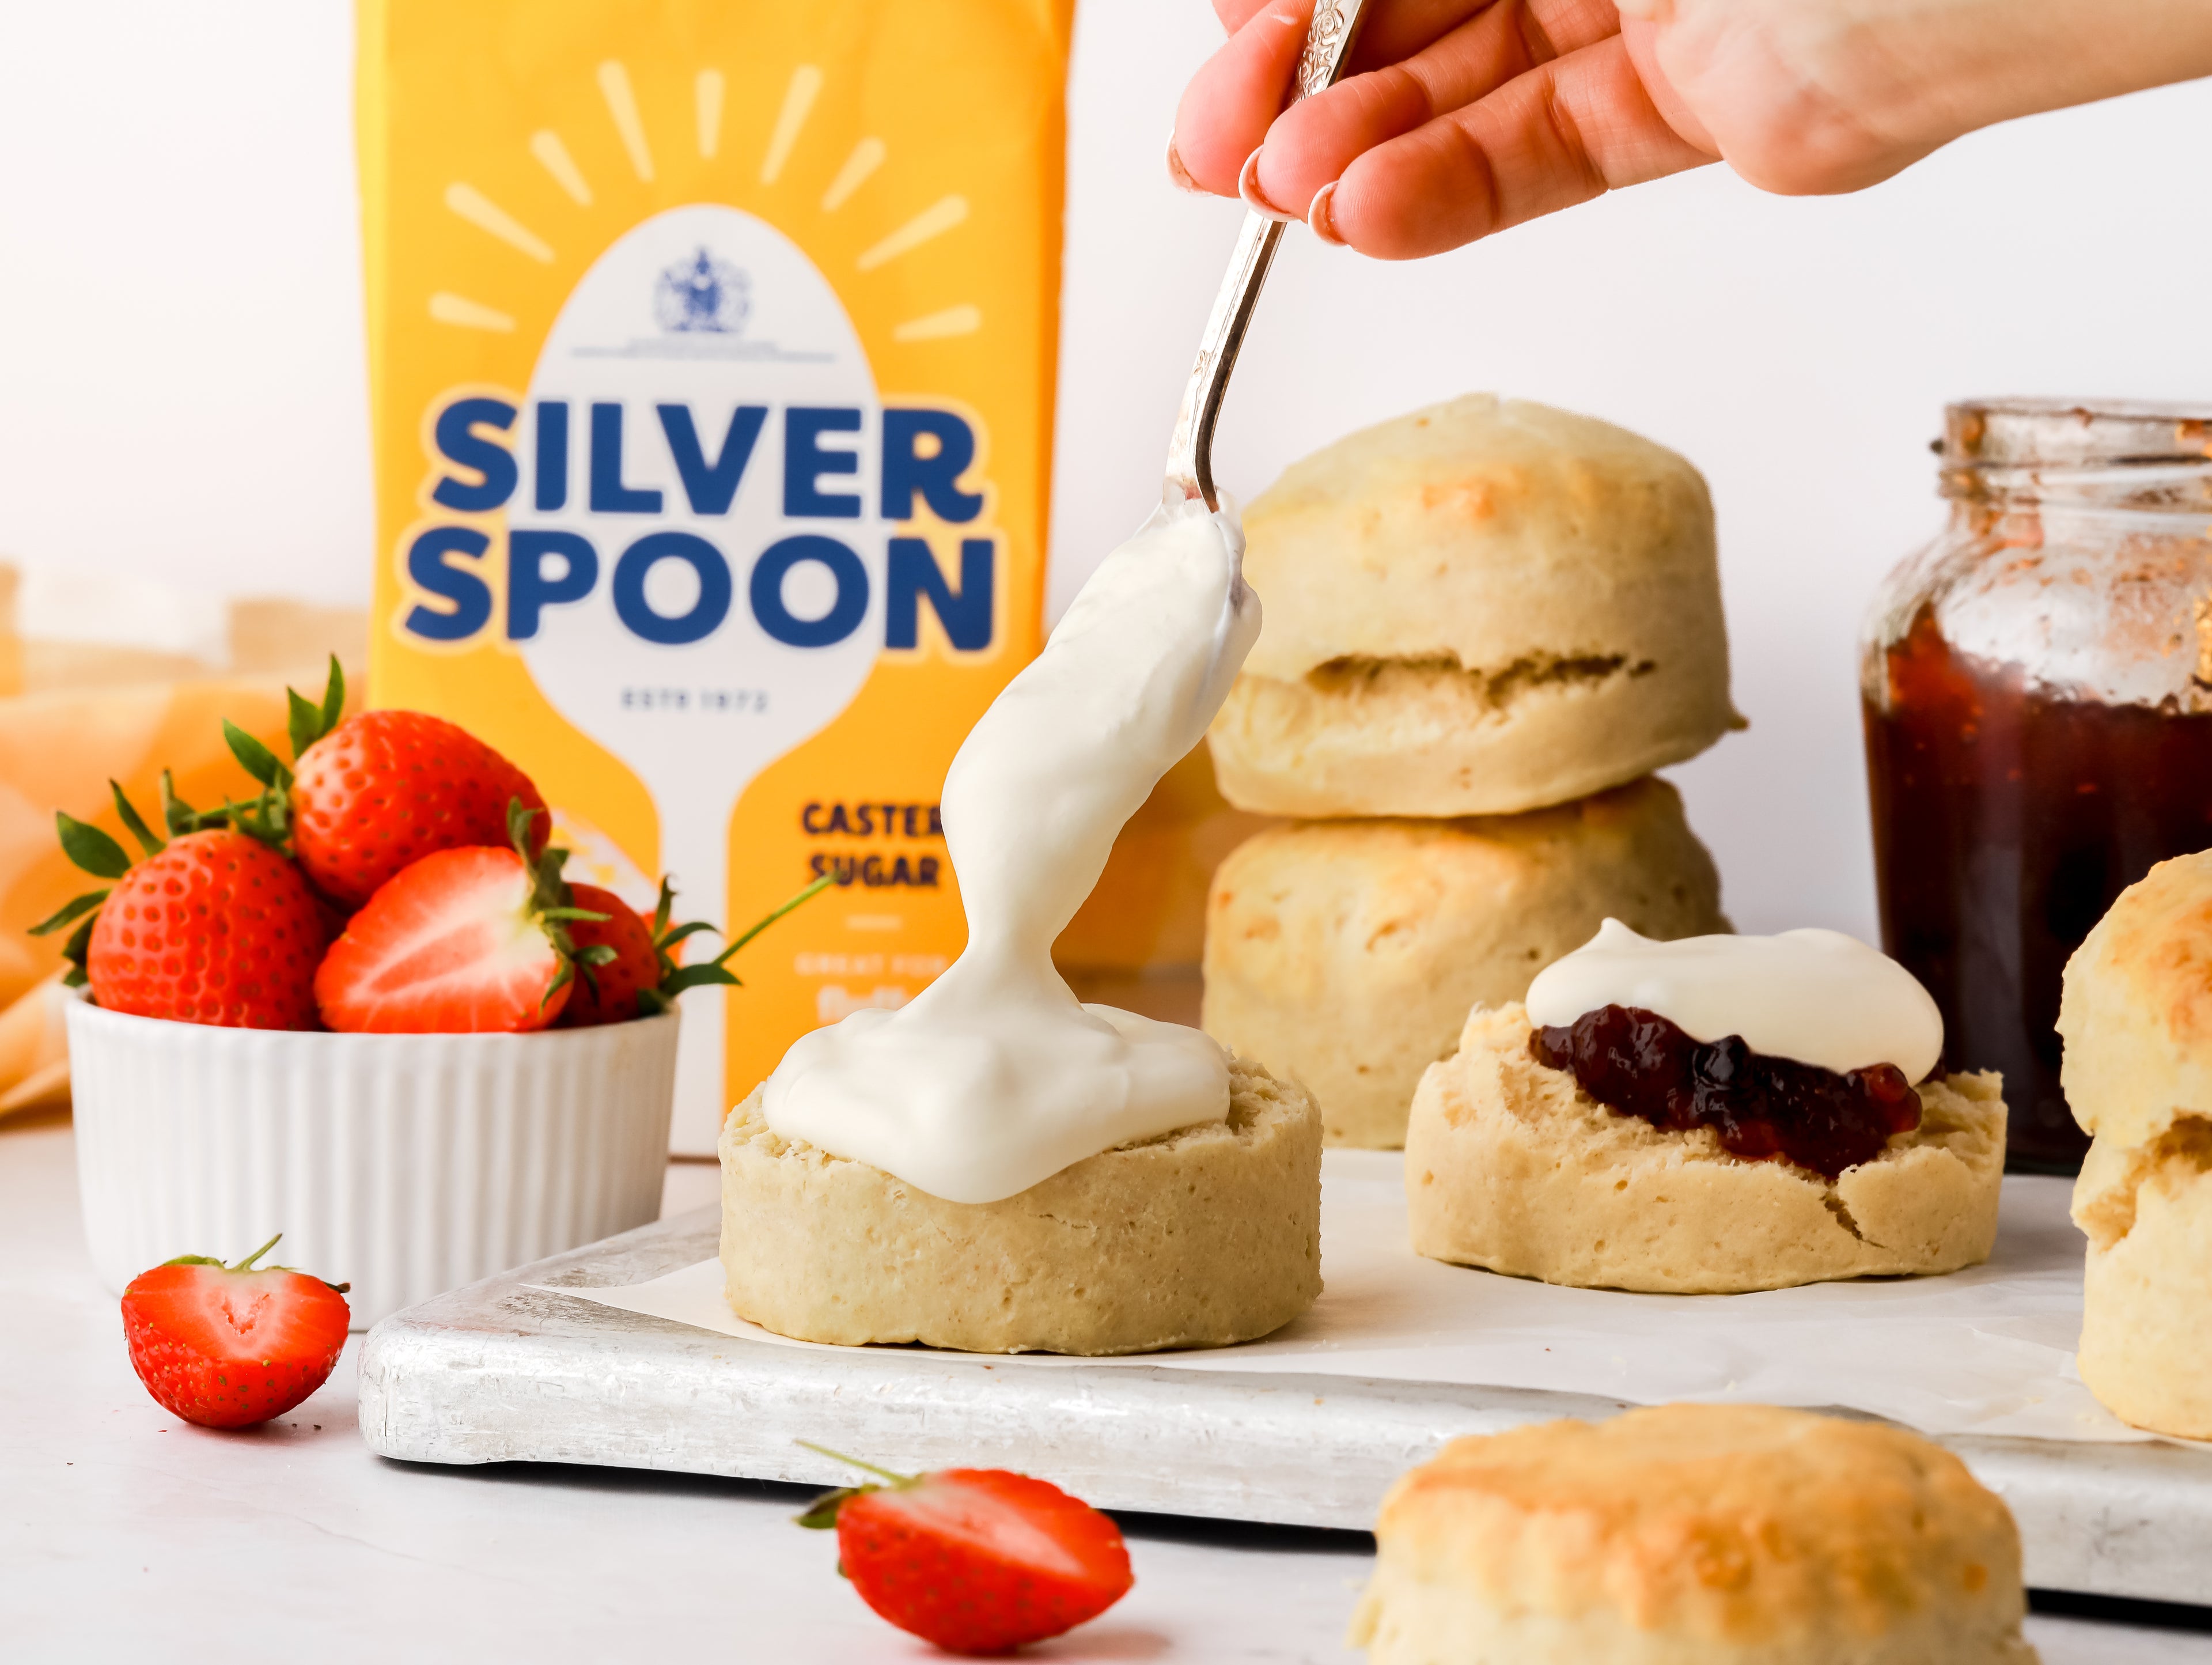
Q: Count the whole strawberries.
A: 3